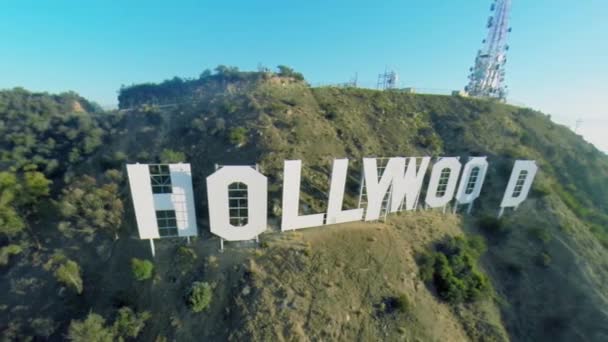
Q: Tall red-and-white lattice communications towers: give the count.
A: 1